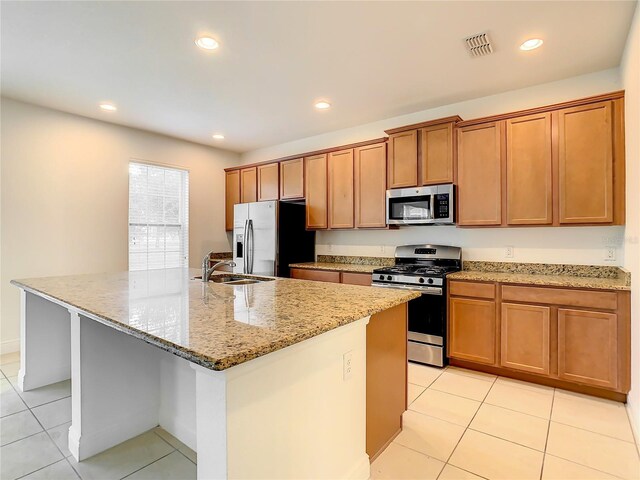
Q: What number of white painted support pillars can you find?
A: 3